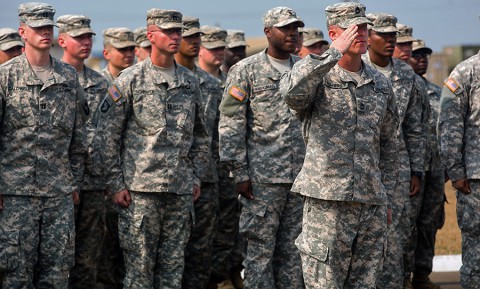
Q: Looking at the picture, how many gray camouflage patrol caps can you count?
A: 15